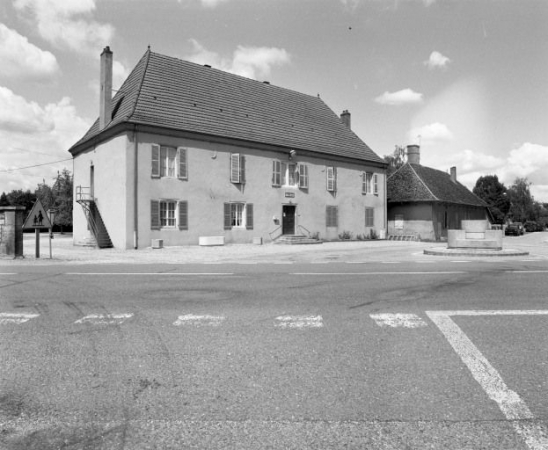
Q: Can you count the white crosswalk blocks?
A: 5